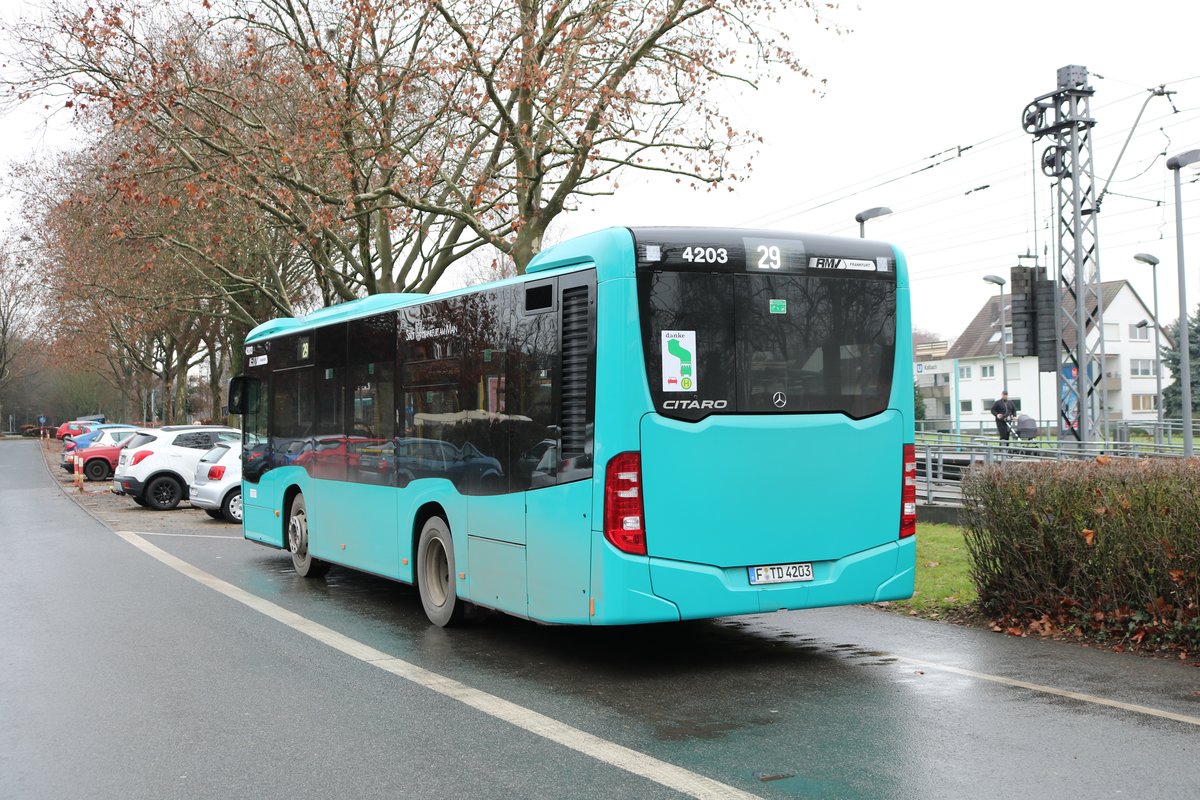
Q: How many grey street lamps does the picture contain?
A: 4